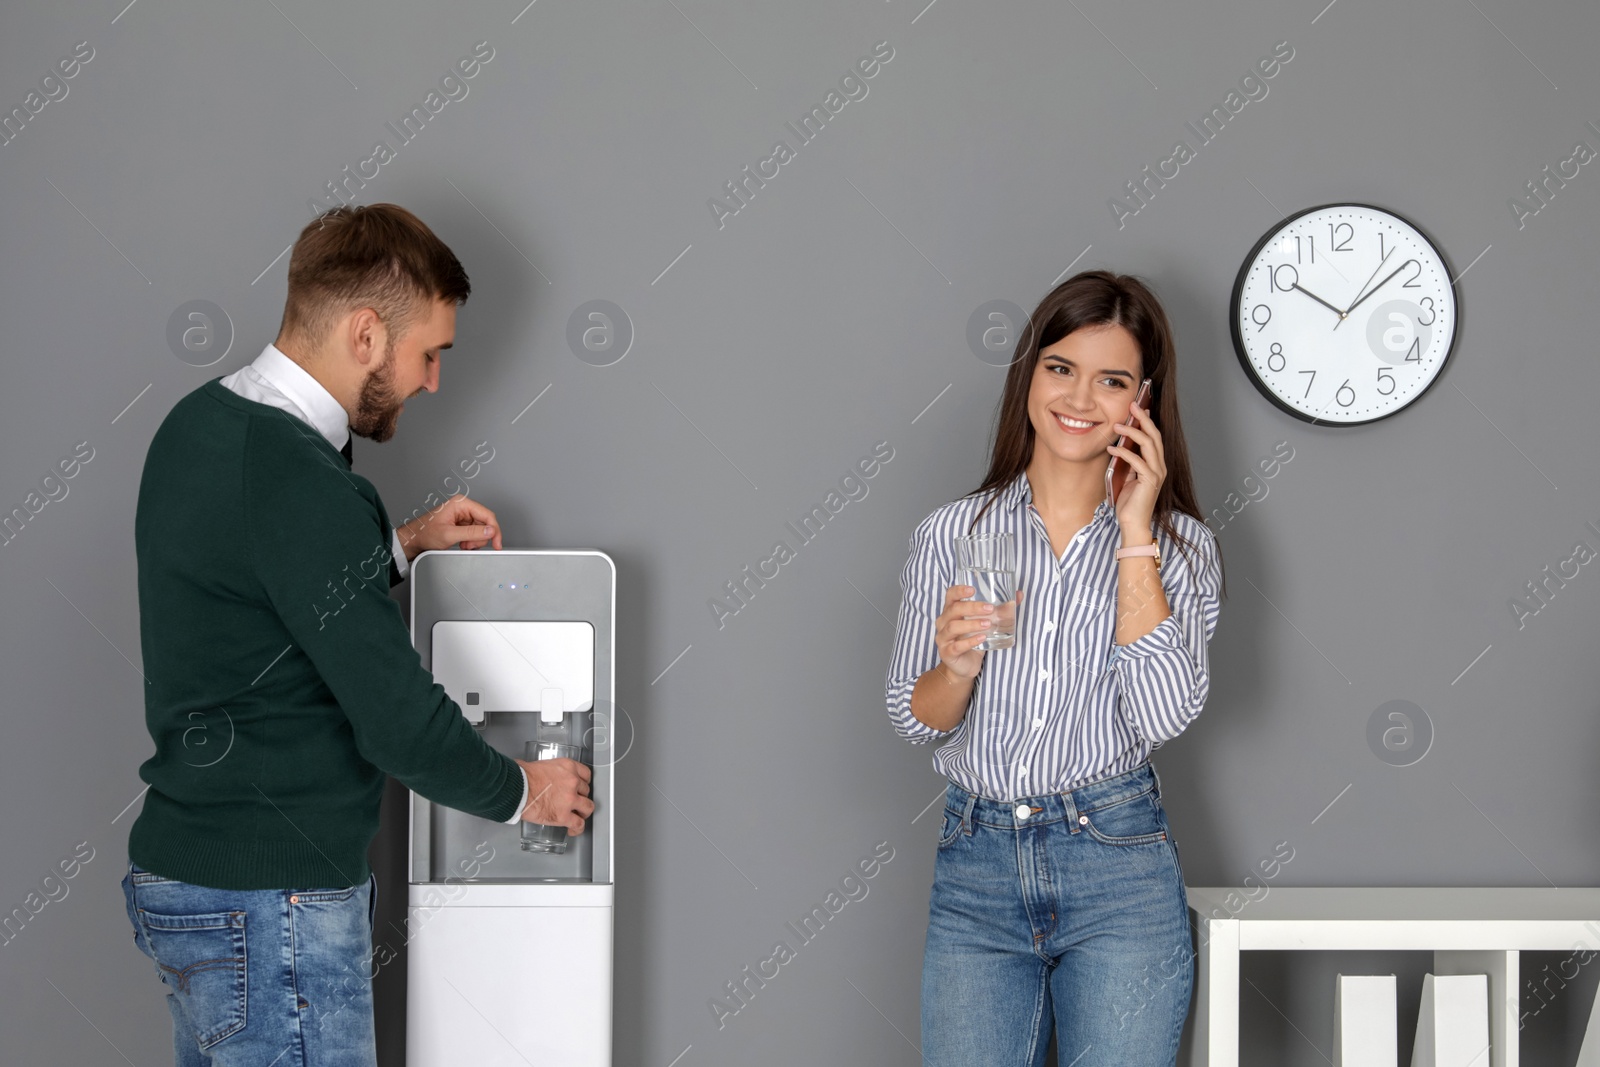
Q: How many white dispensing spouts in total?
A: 2